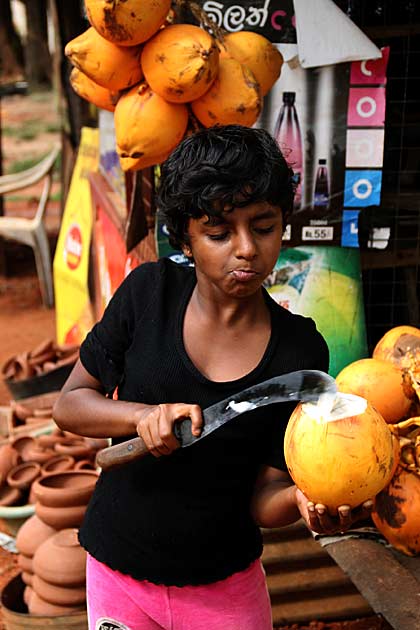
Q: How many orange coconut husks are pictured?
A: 11